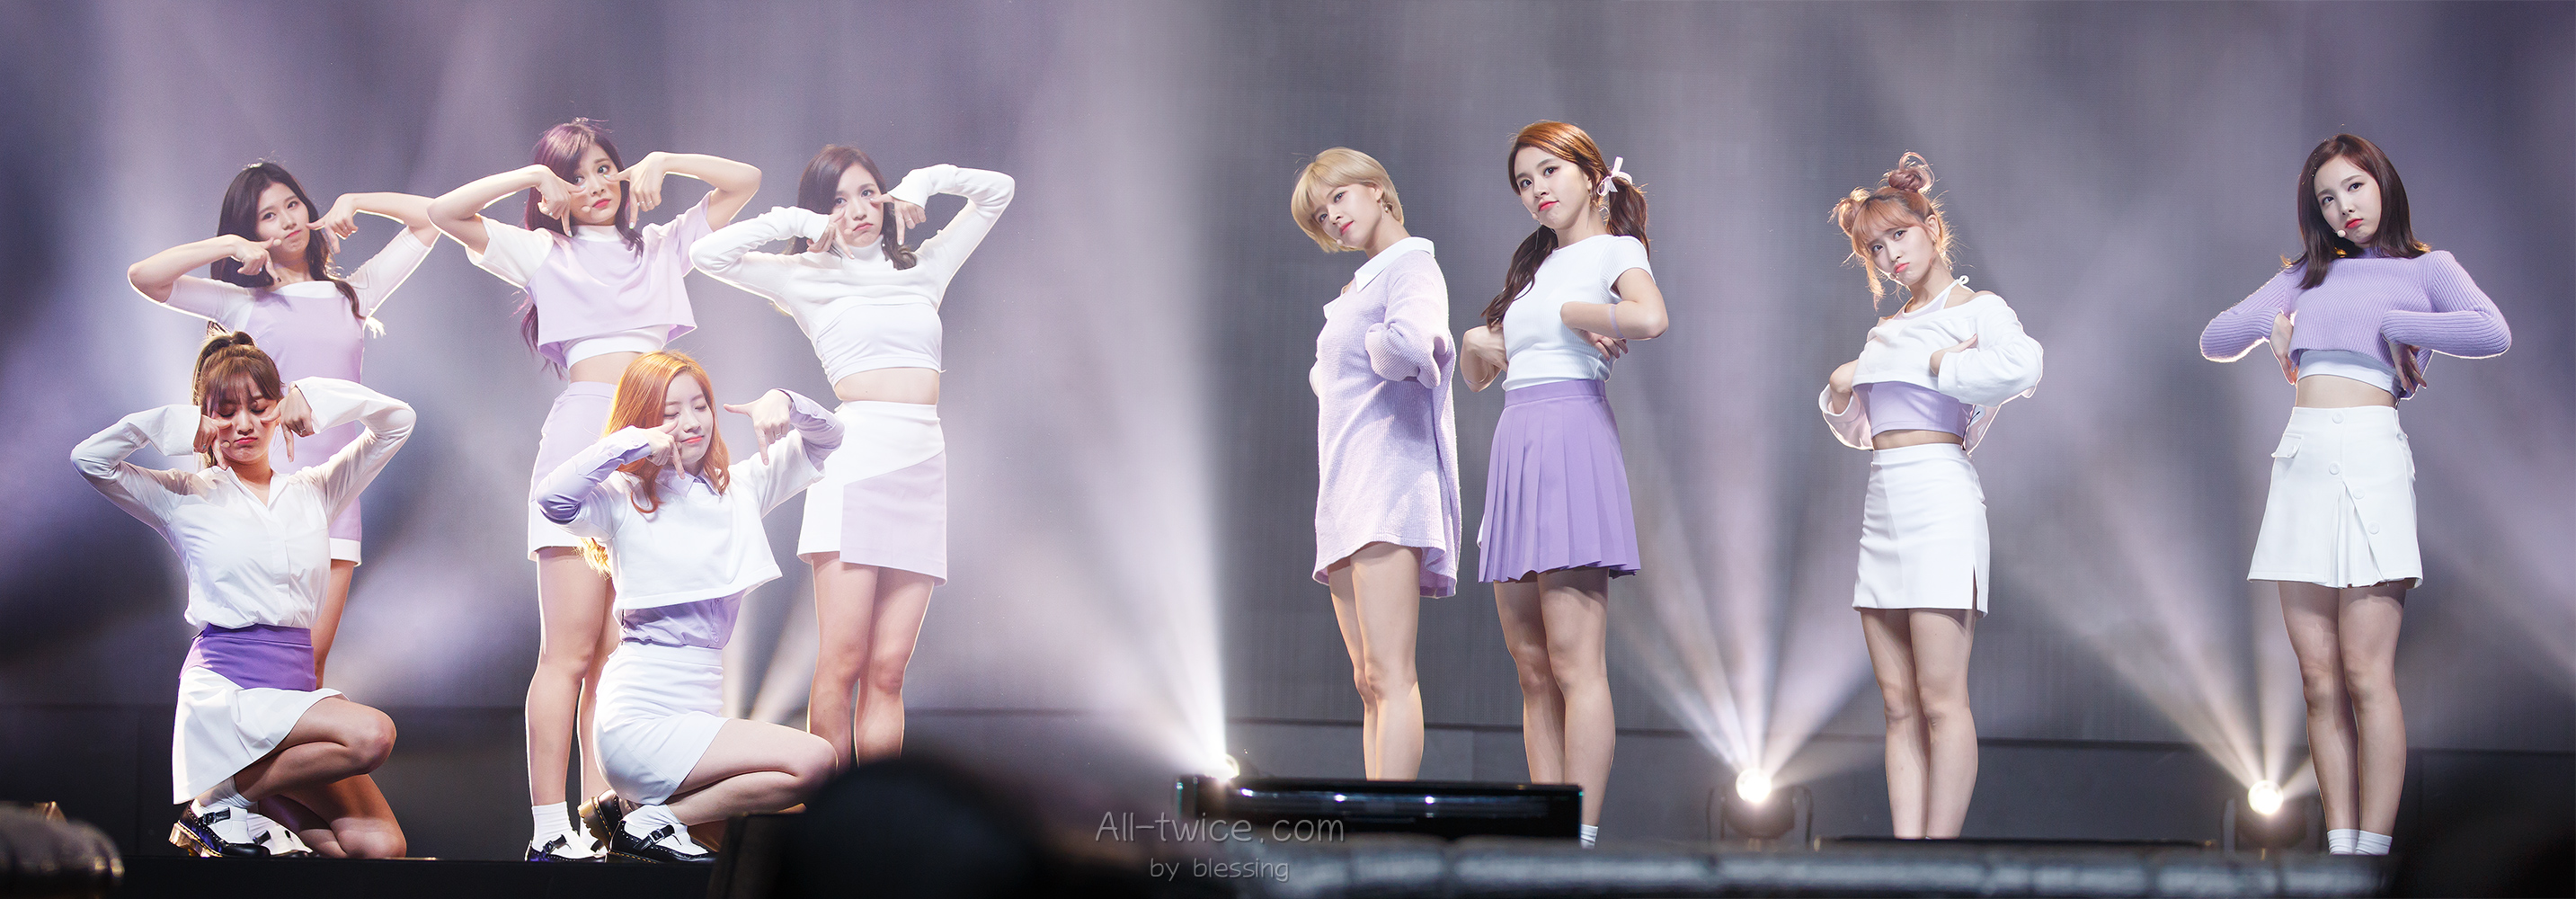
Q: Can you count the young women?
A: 9